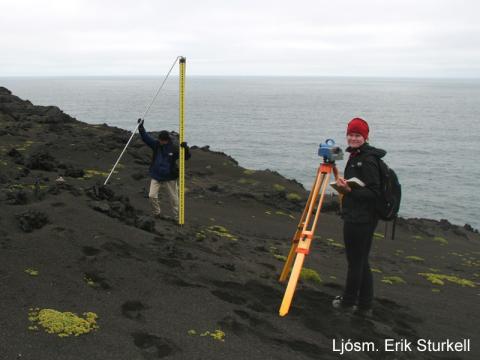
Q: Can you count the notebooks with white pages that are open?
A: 1